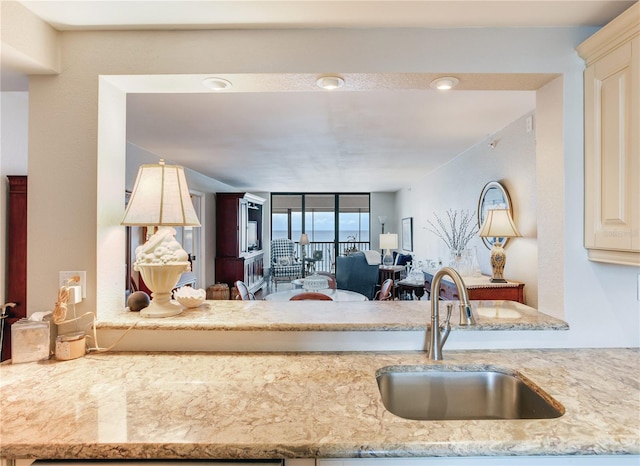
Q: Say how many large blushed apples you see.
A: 0